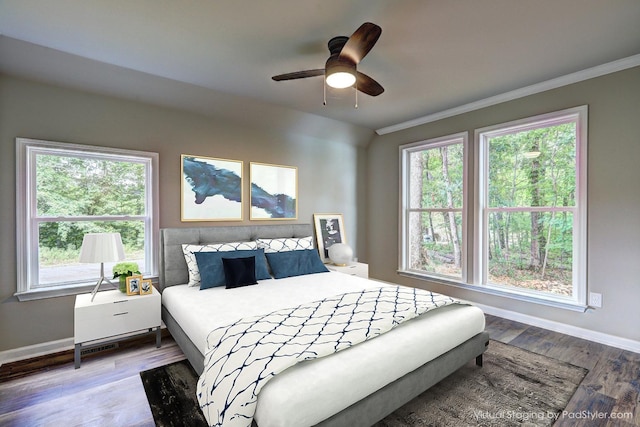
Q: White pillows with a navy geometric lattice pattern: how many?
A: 2